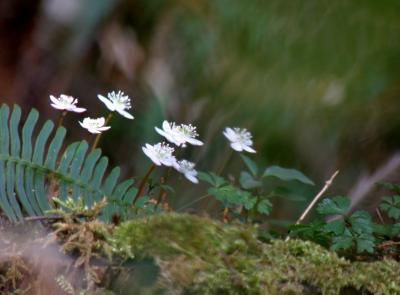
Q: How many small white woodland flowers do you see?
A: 7